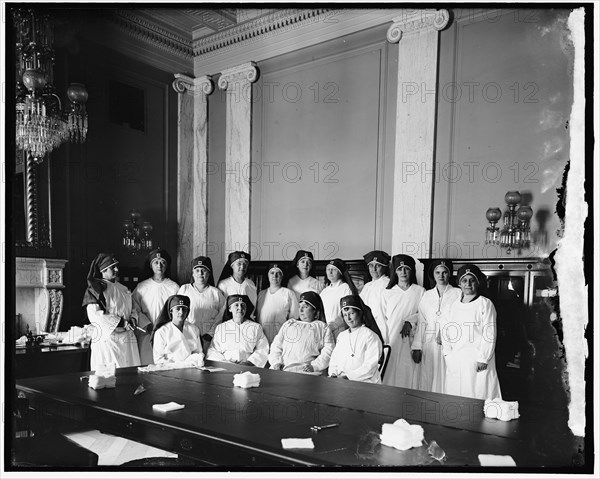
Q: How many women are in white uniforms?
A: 15